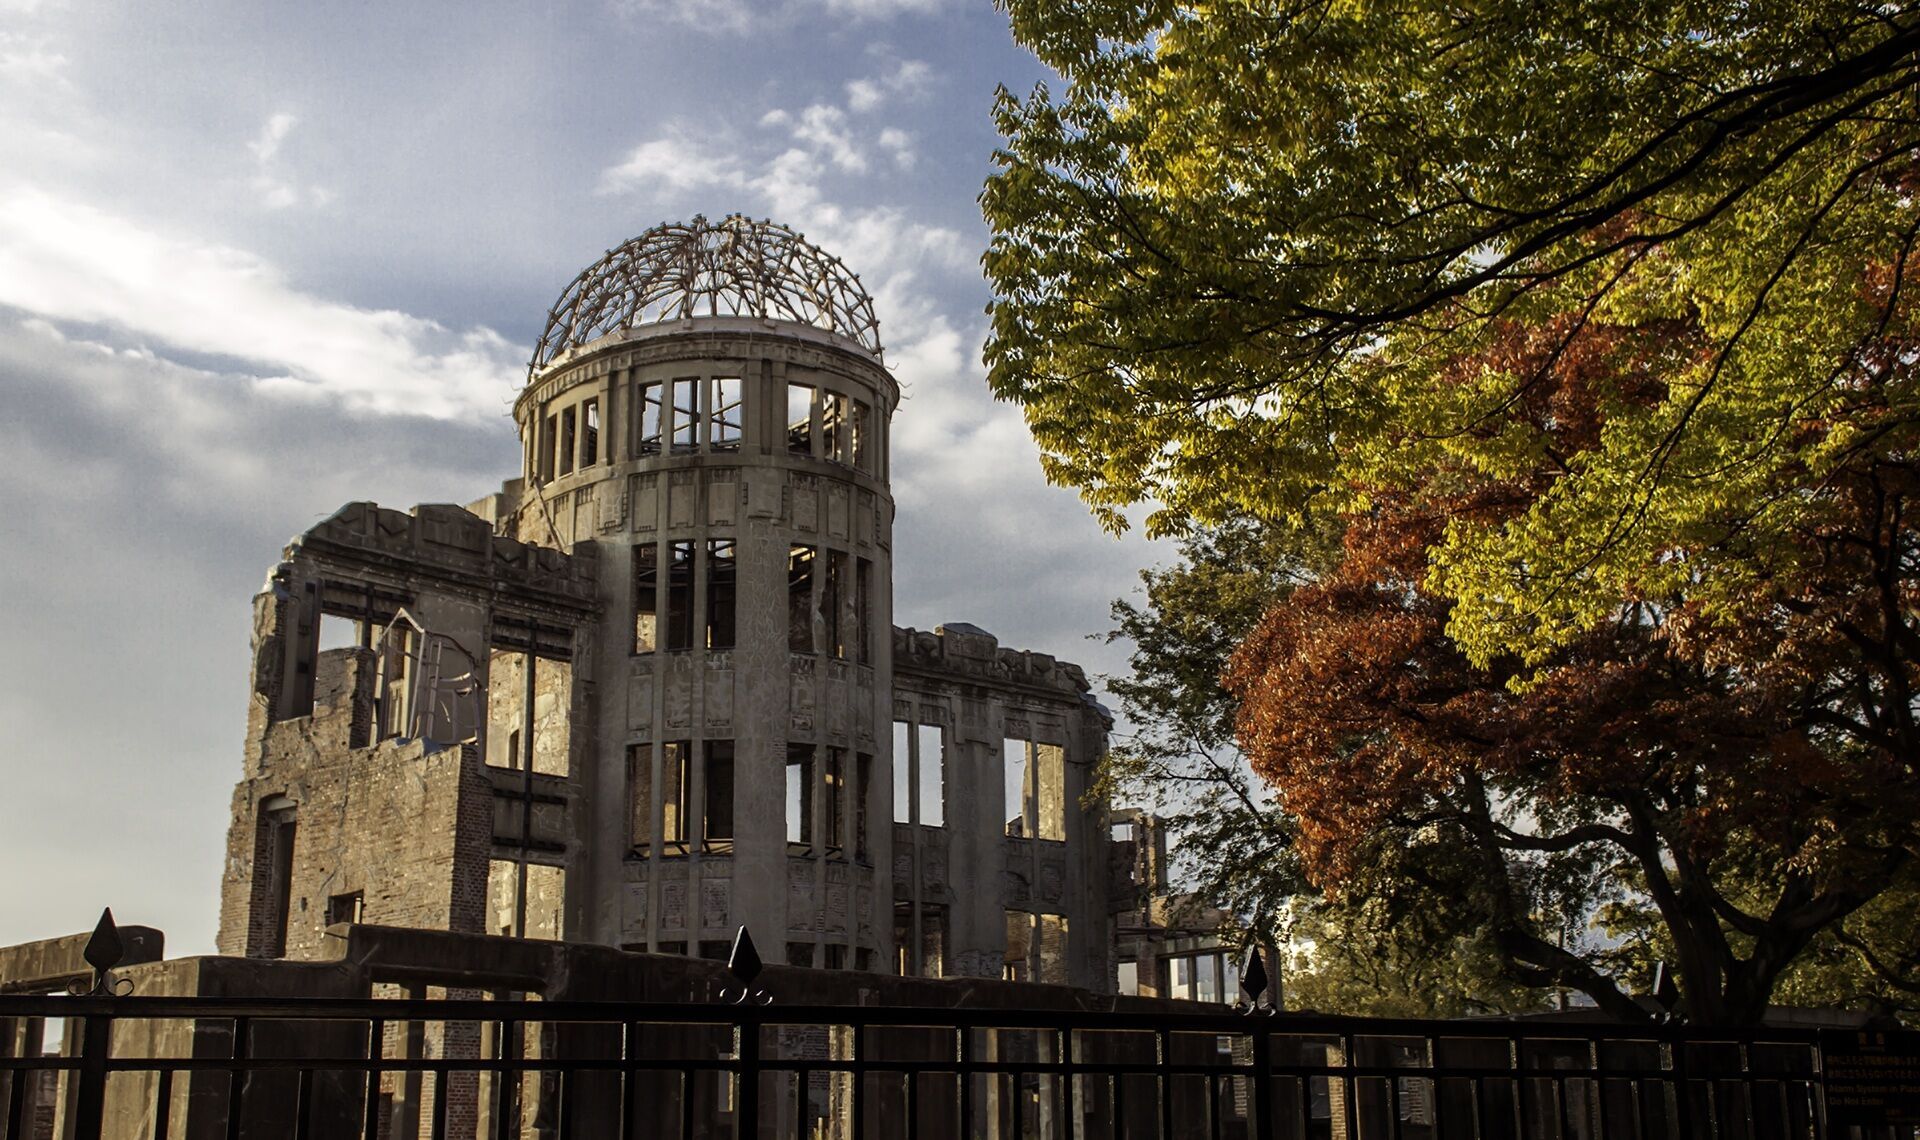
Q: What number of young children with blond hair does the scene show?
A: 0